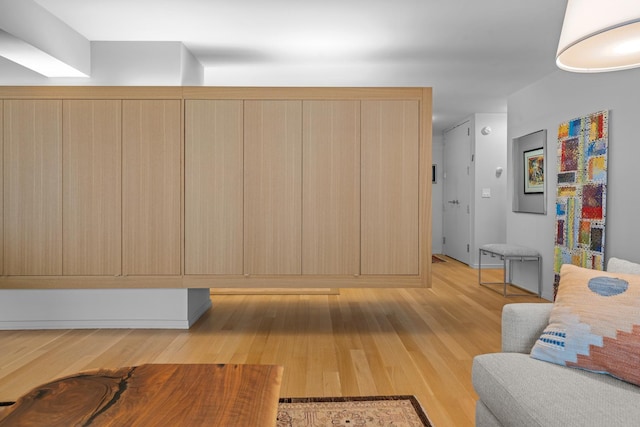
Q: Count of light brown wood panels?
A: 7